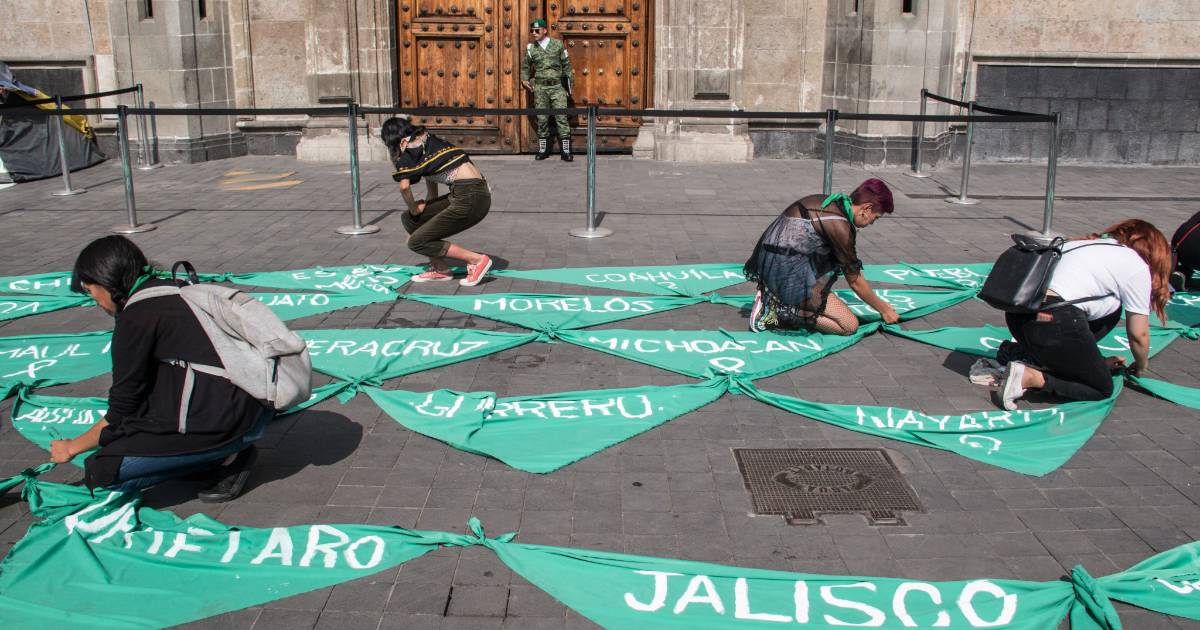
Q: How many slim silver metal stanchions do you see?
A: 9